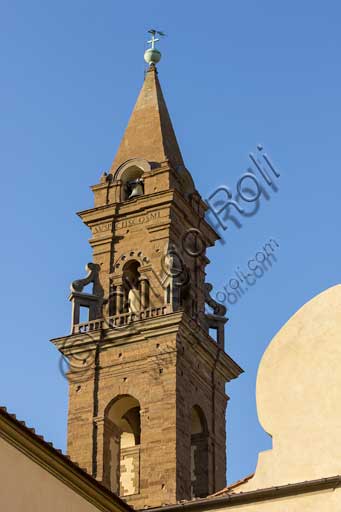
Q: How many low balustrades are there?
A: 1